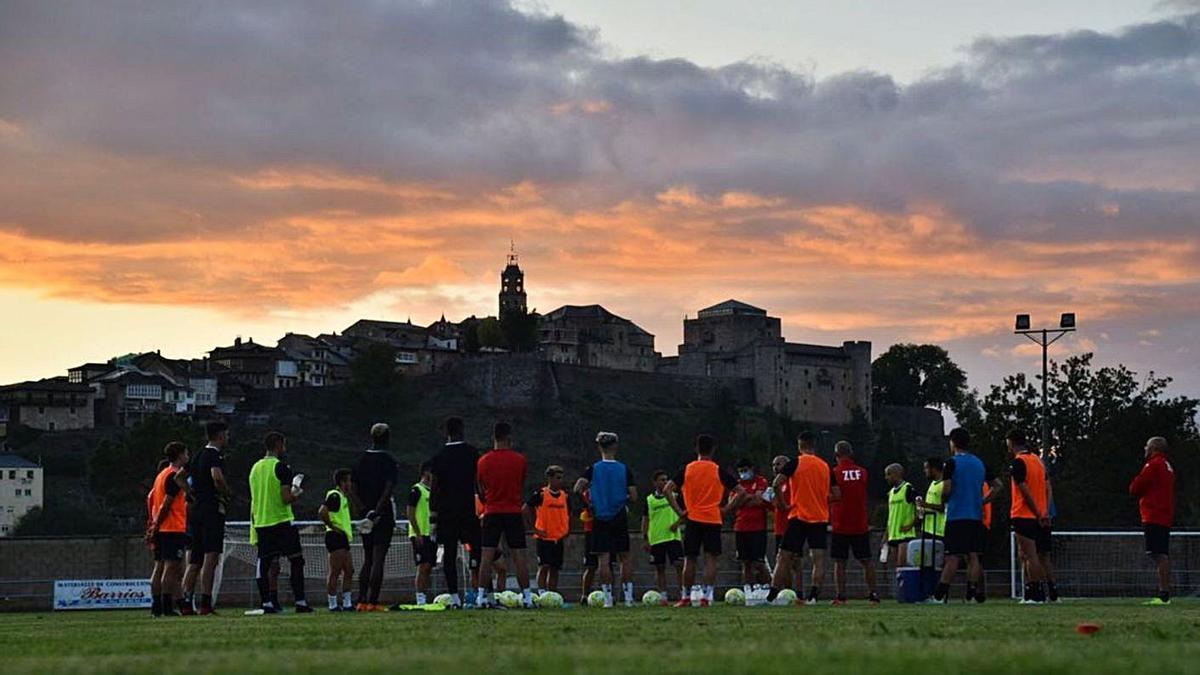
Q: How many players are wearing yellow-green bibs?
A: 6